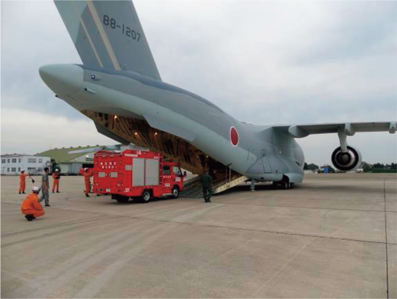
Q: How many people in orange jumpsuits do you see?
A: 4